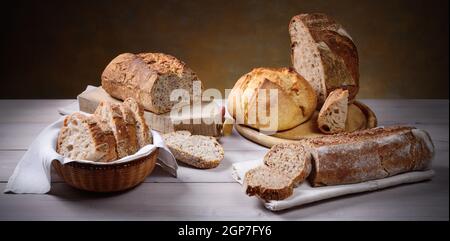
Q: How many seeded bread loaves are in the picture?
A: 2